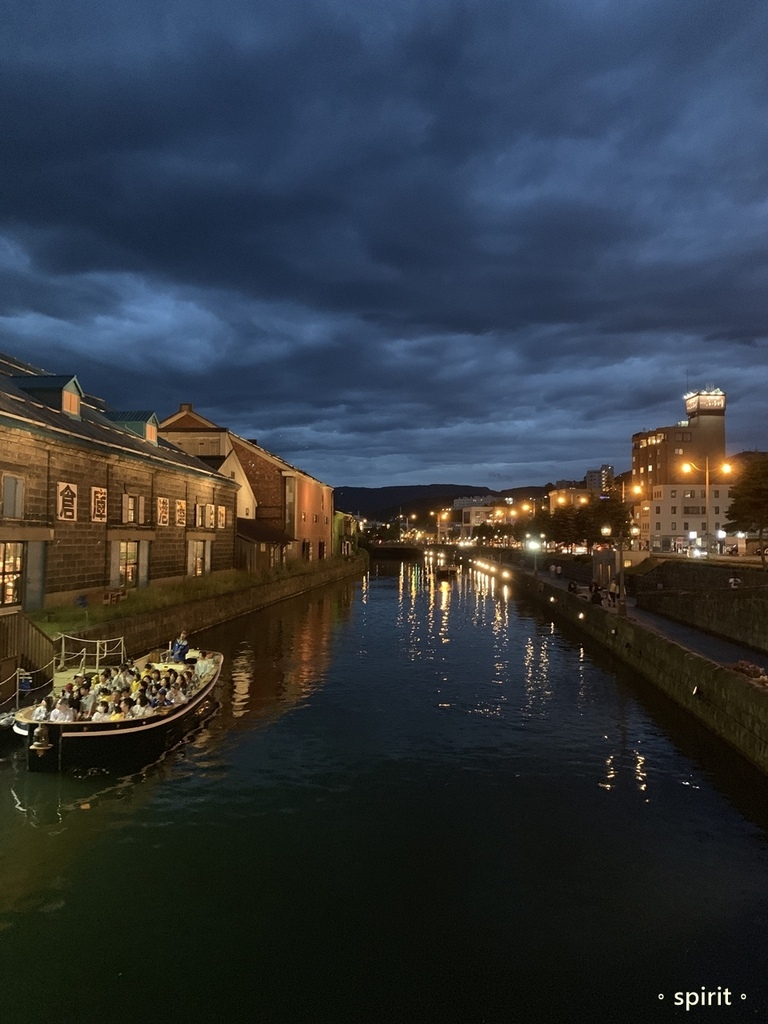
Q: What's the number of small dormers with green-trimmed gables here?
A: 2